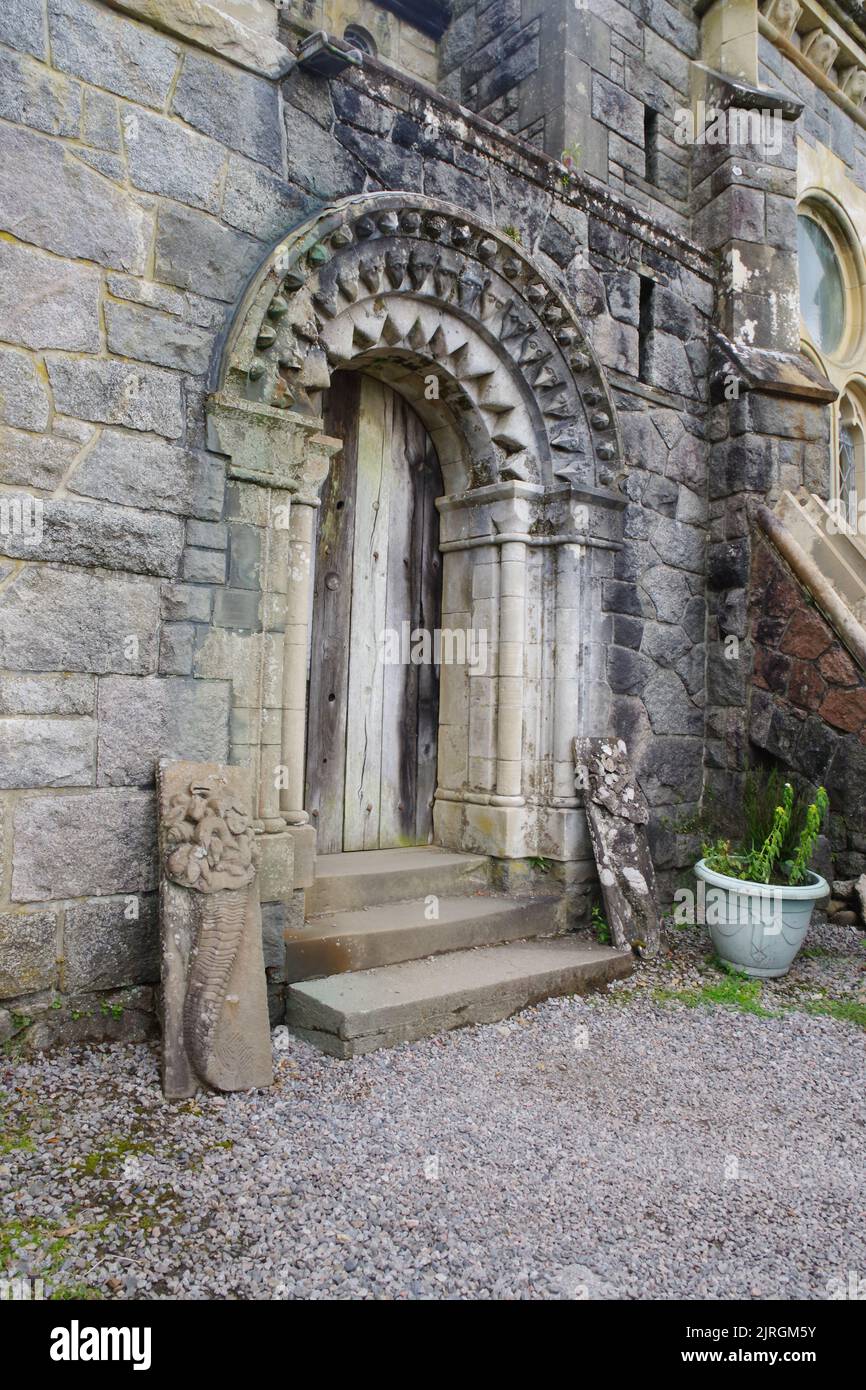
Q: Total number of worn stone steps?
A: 3